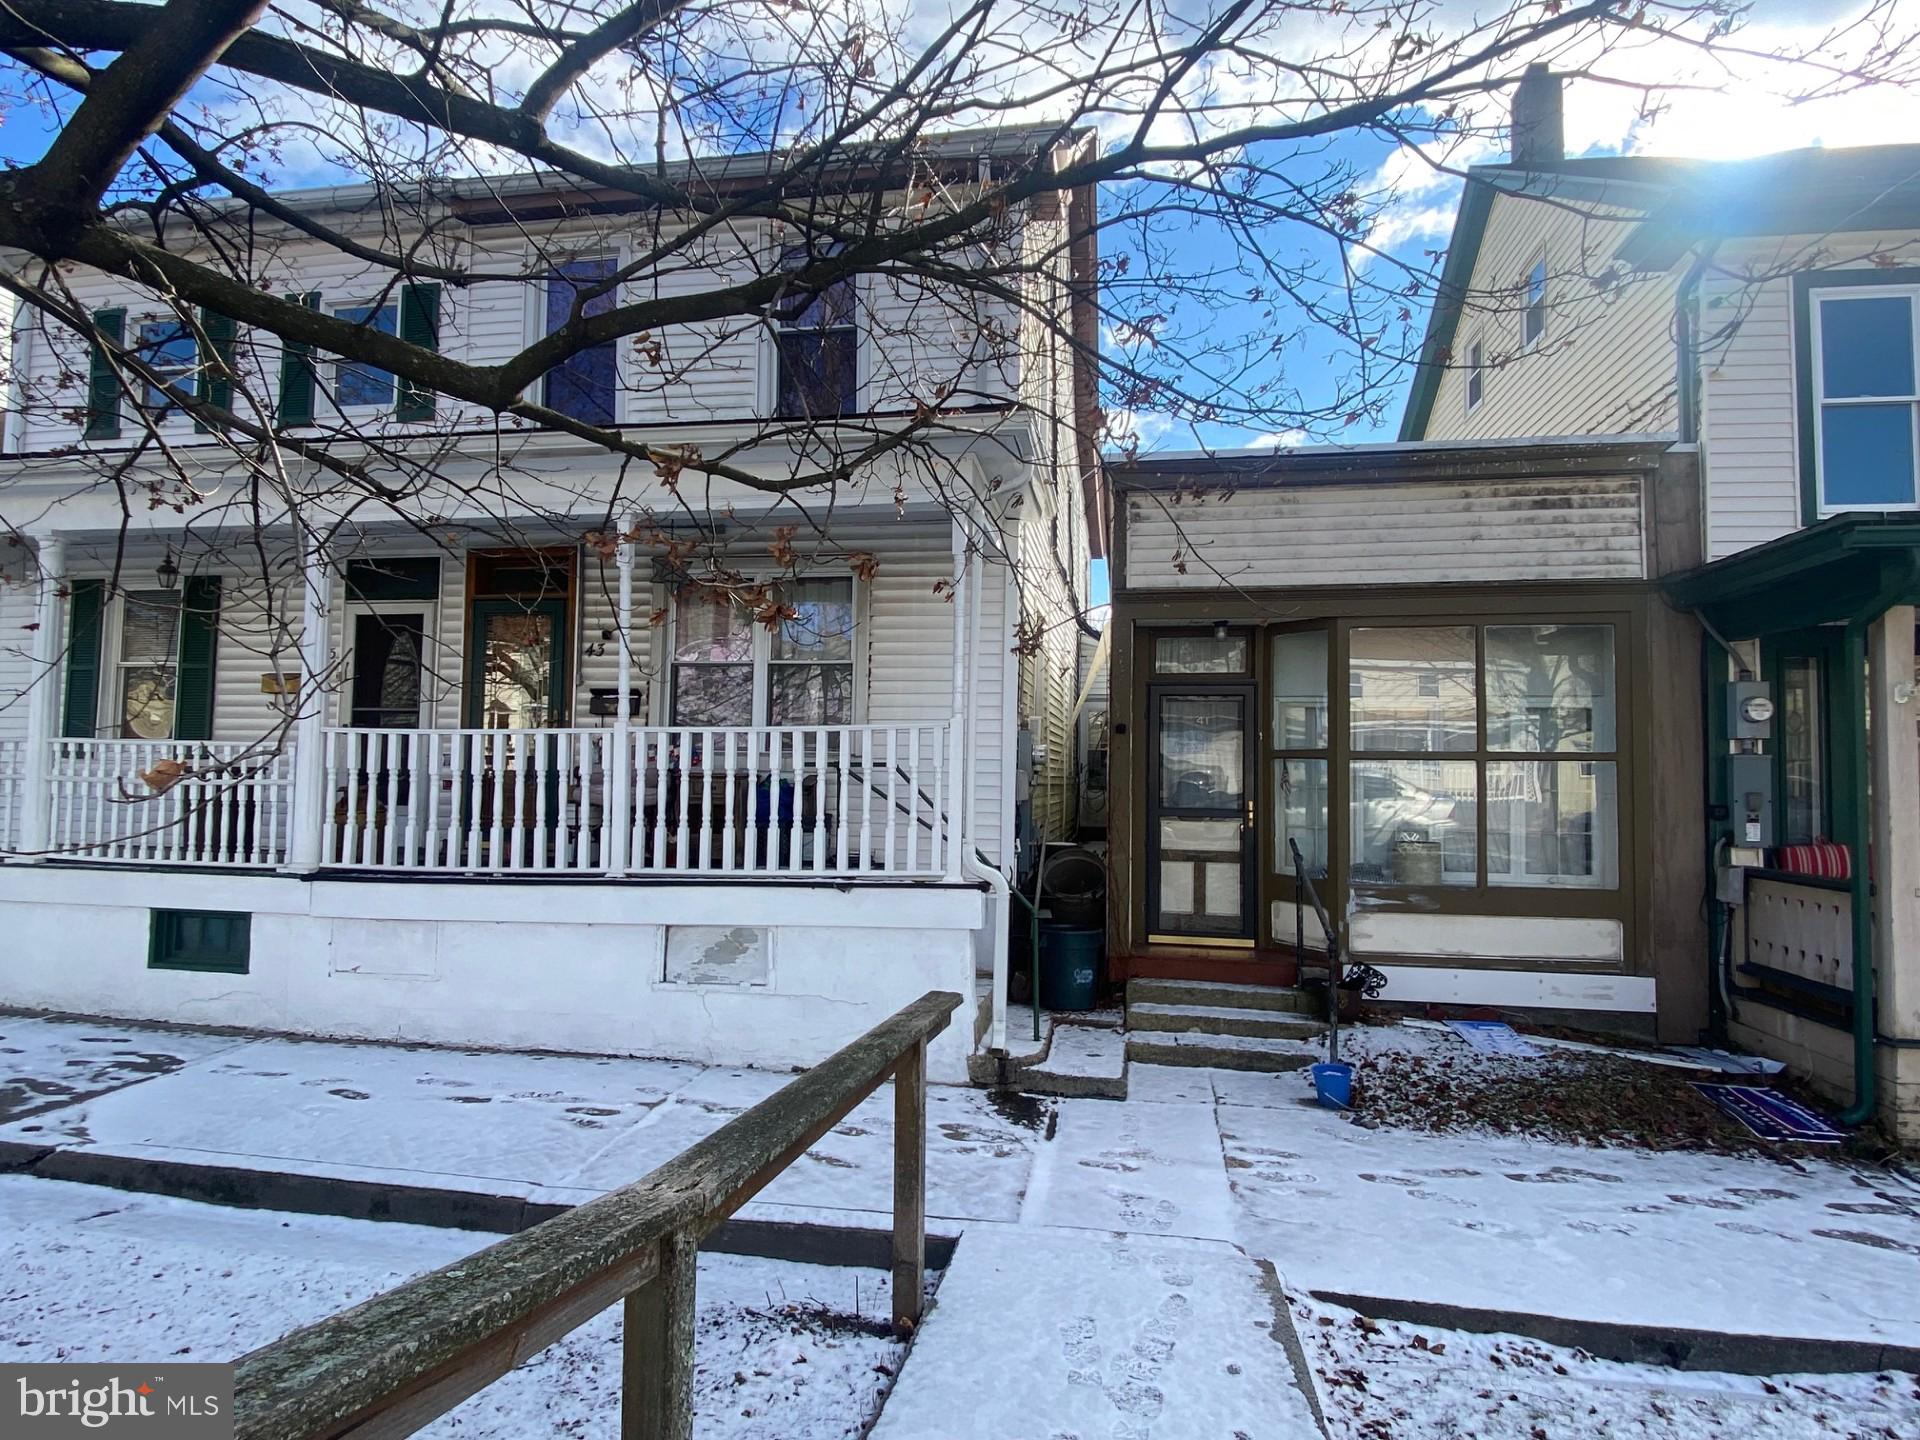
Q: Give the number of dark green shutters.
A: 6